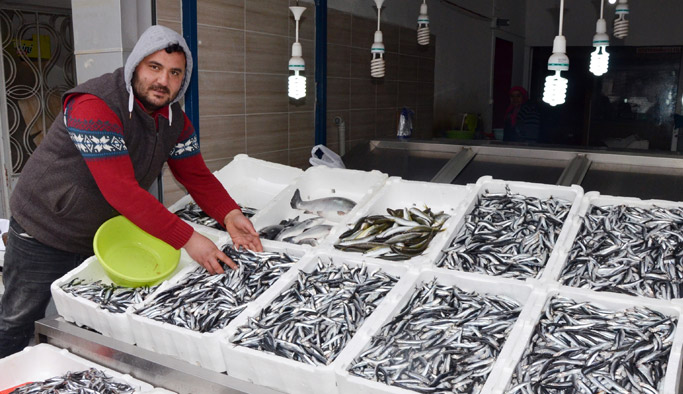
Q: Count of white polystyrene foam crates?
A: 11